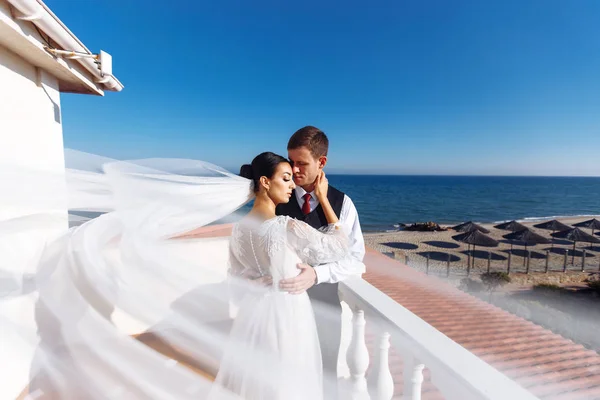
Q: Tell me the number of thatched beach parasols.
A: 7